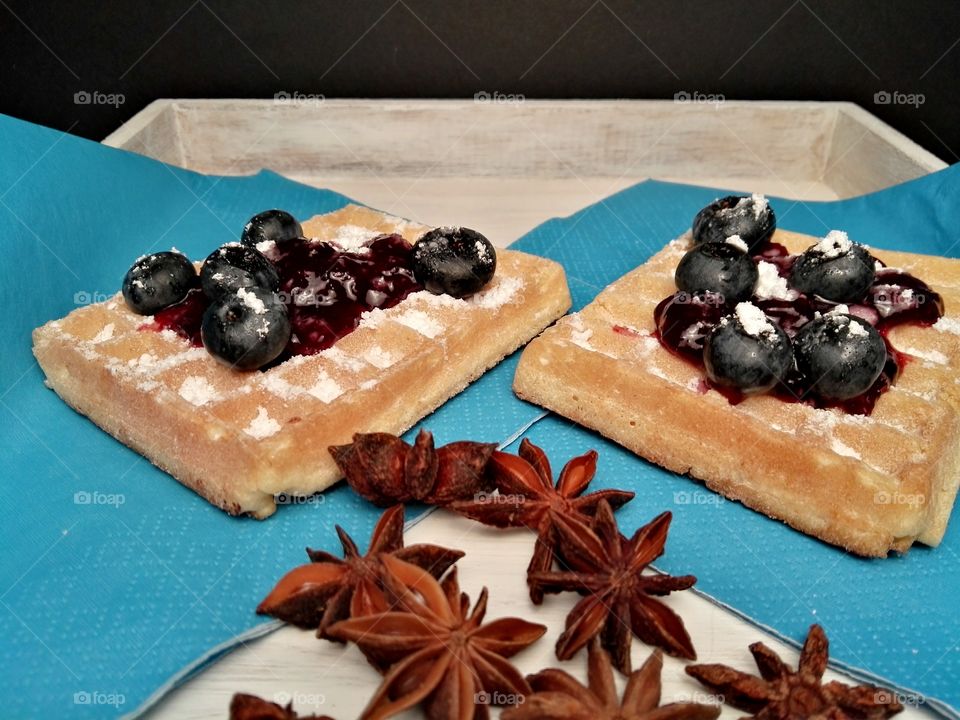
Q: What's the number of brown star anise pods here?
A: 8